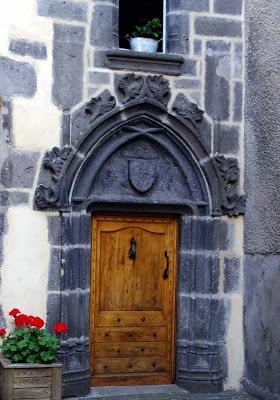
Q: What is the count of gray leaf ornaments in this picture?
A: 8